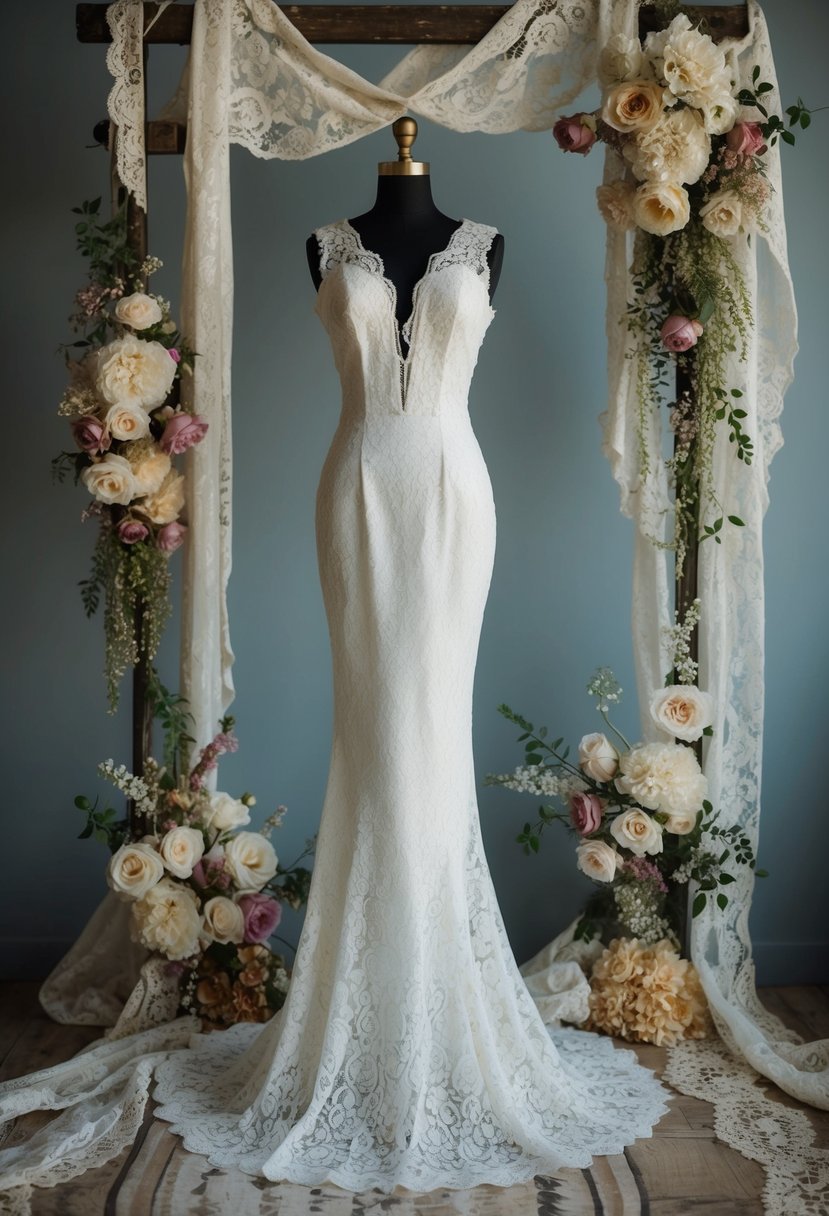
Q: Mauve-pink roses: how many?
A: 9